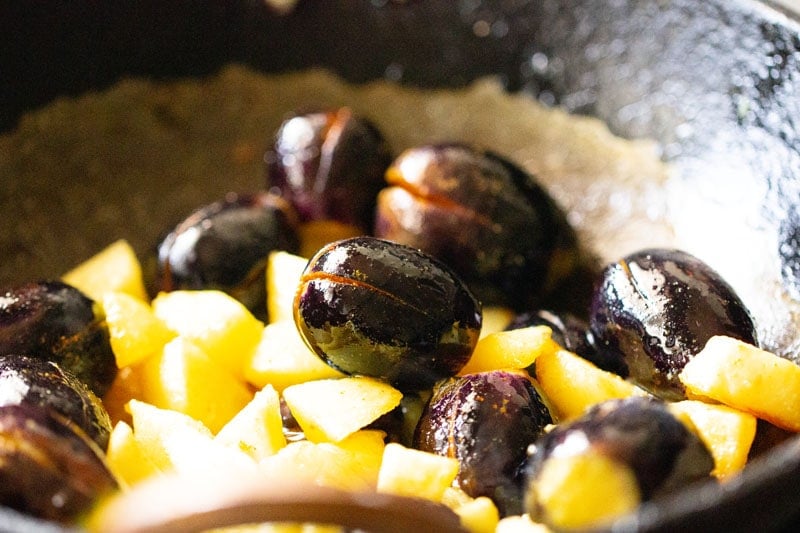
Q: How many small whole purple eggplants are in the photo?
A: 11